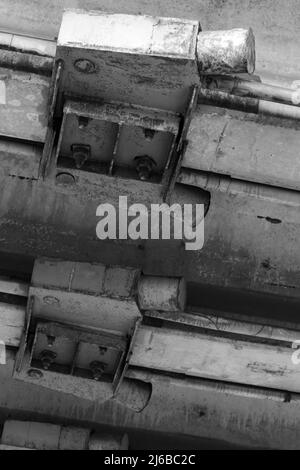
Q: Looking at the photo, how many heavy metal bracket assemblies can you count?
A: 2